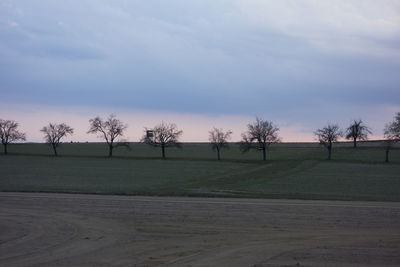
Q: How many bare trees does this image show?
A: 9